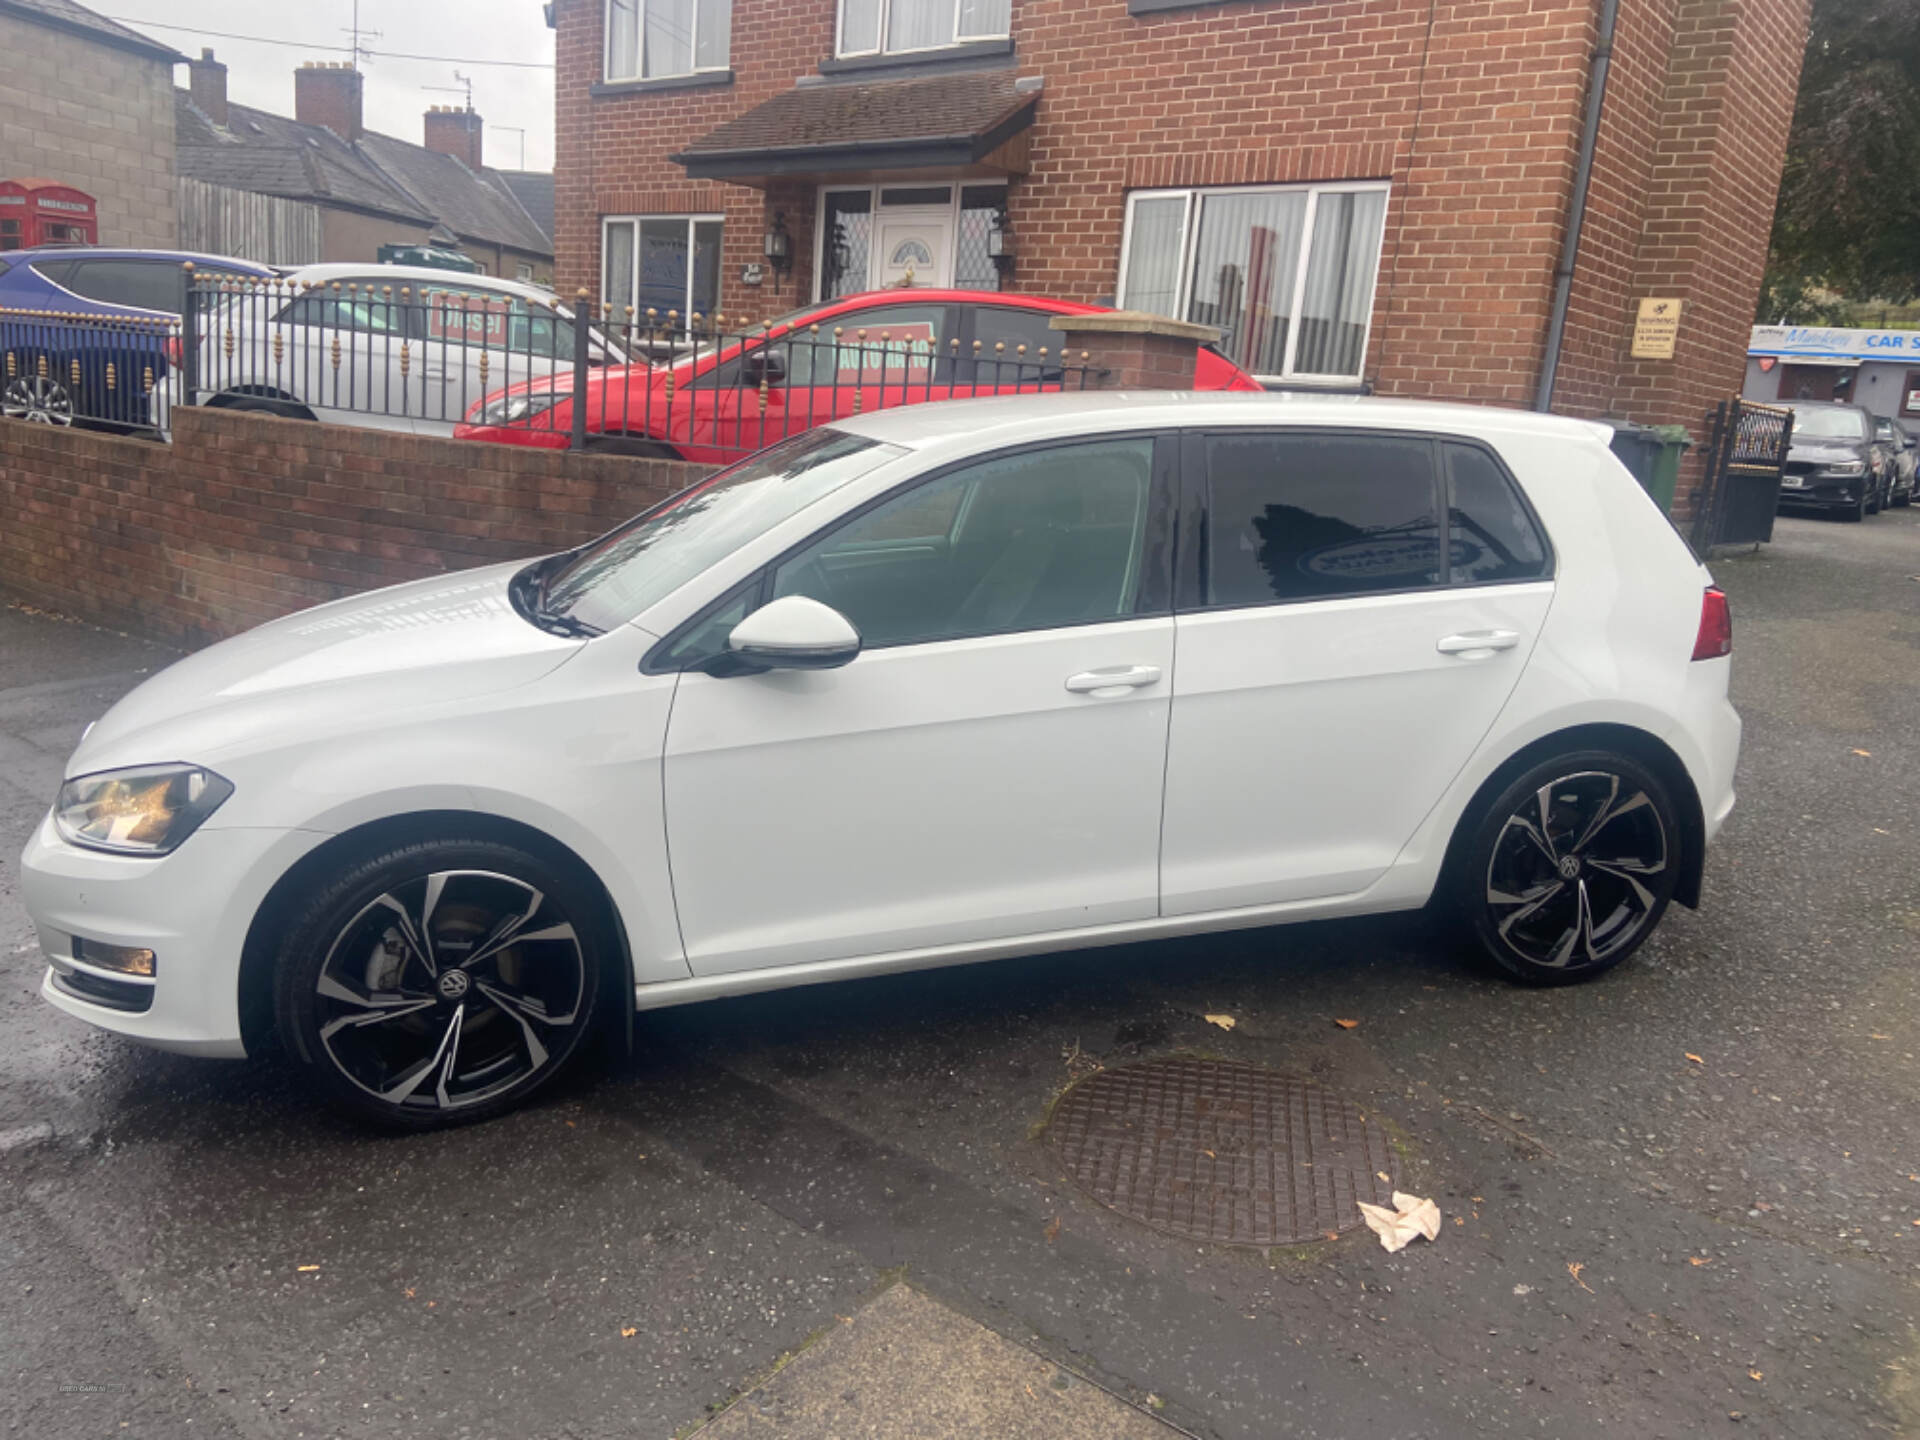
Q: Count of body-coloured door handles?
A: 2